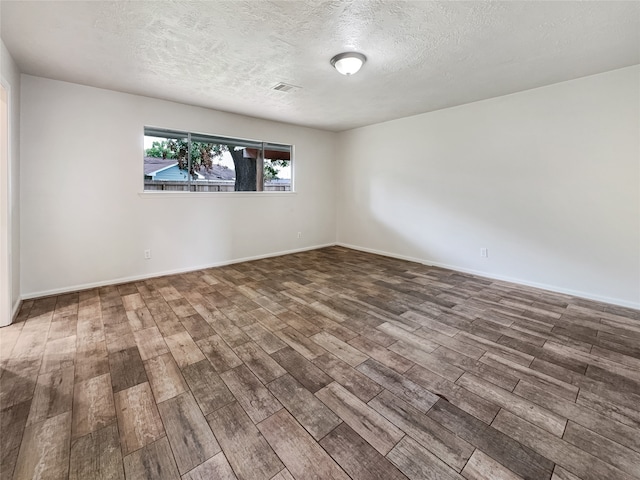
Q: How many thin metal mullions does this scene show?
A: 2